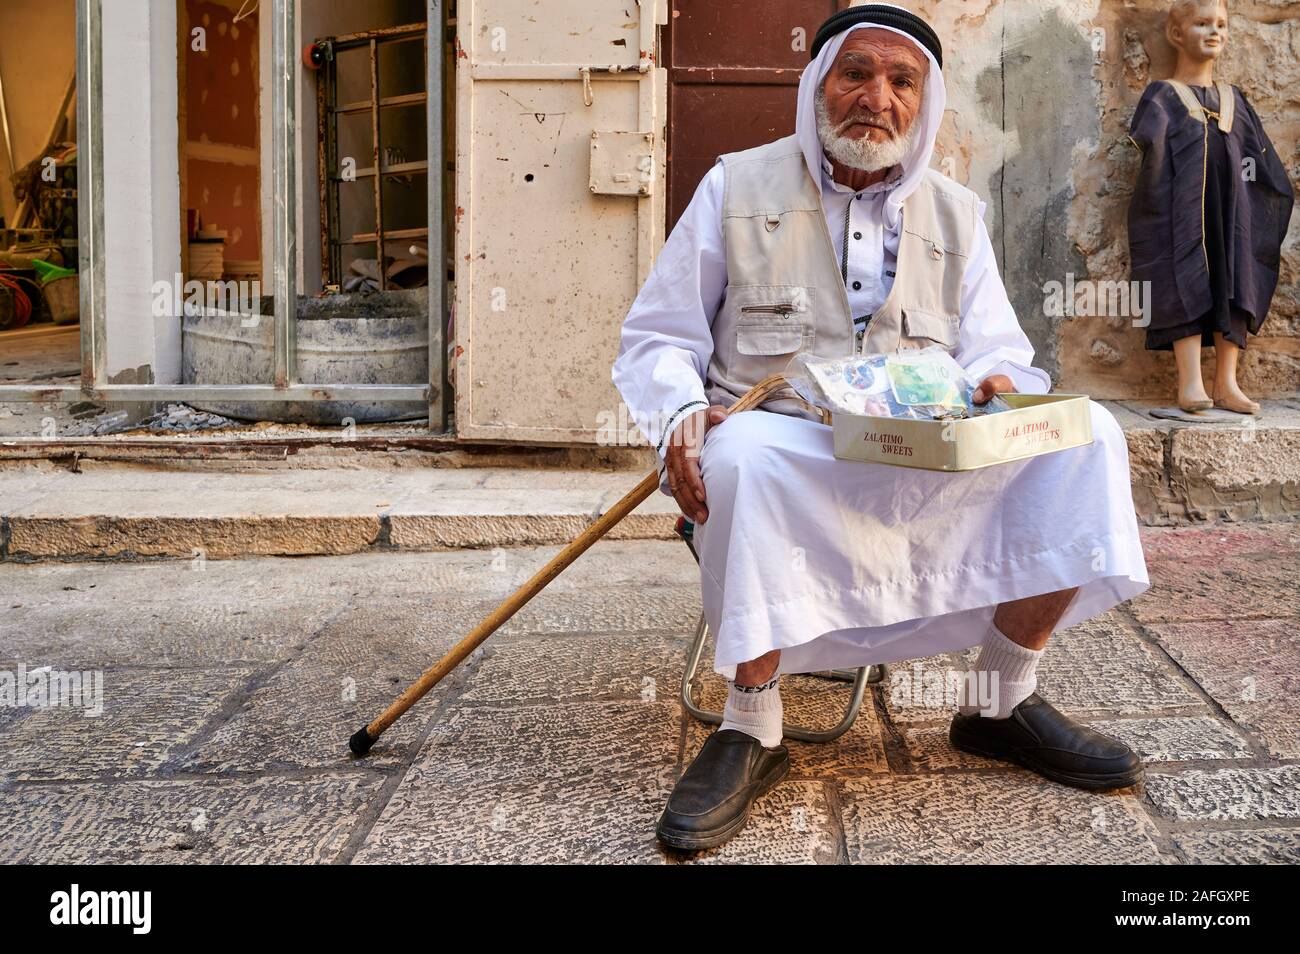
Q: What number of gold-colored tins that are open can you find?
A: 1